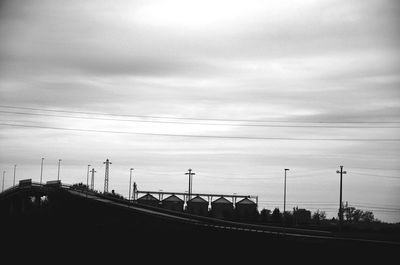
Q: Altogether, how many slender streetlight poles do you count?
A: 7